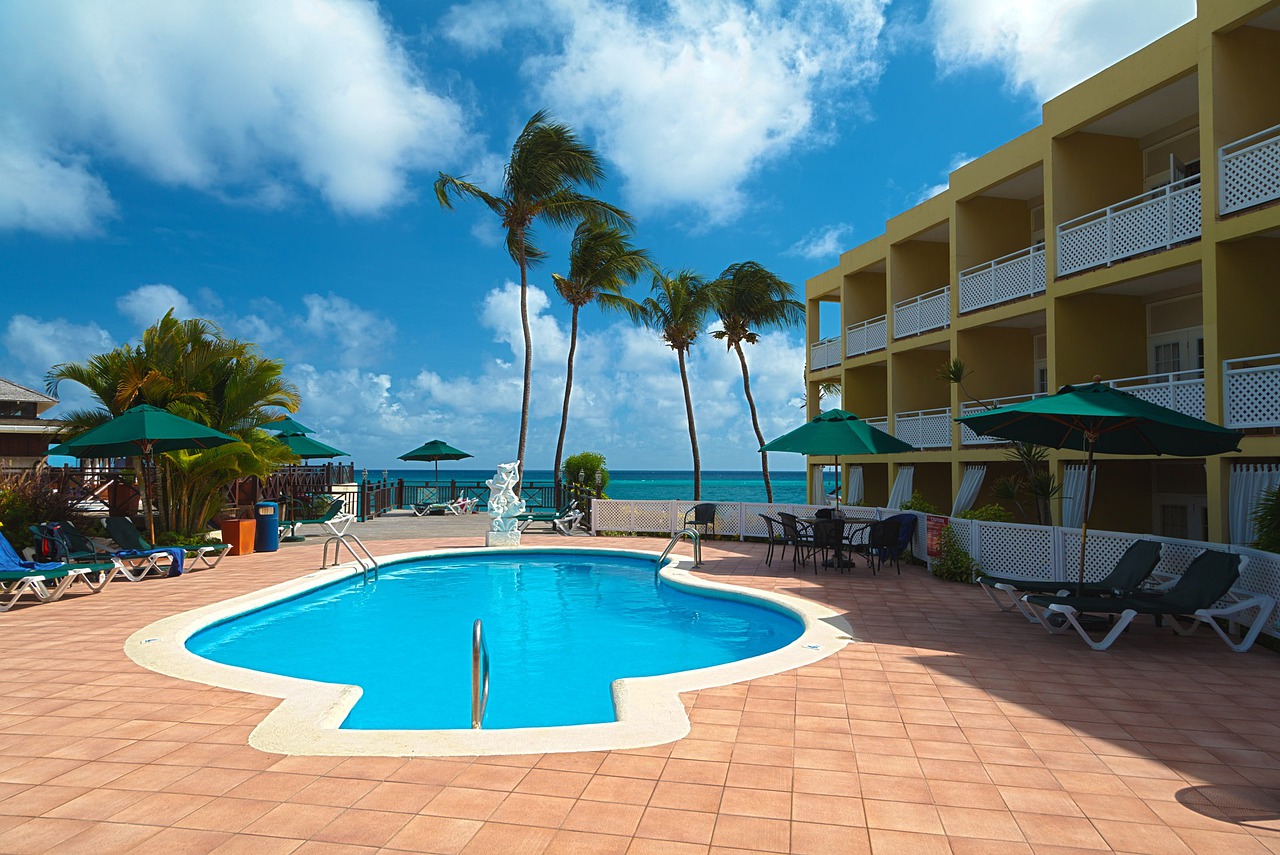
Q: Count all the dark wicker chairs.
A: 7